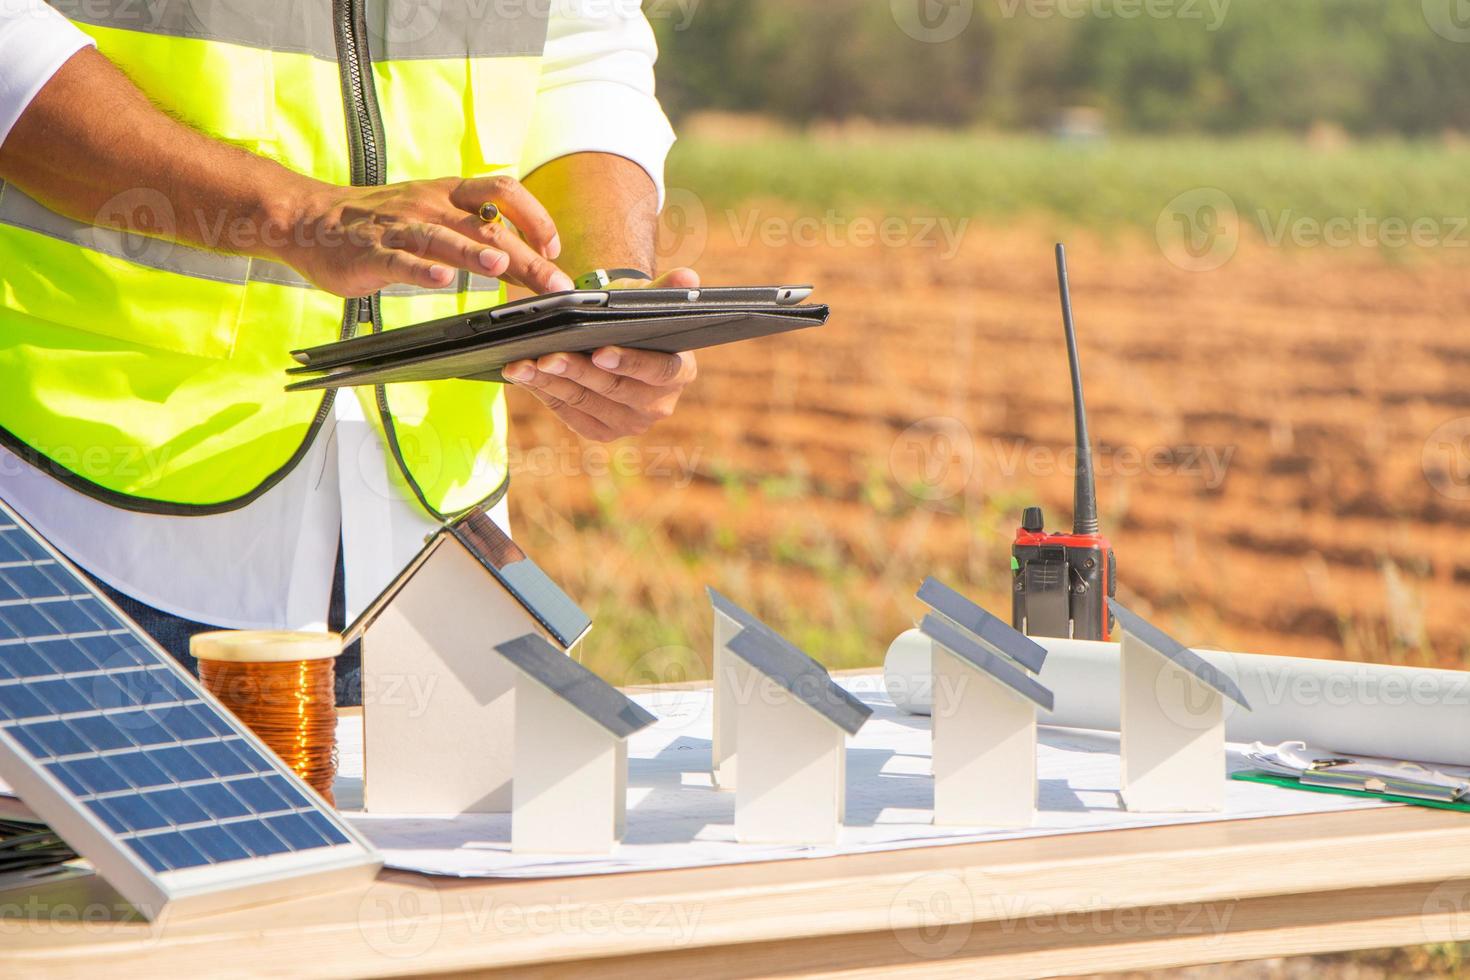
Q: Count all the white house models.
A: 7